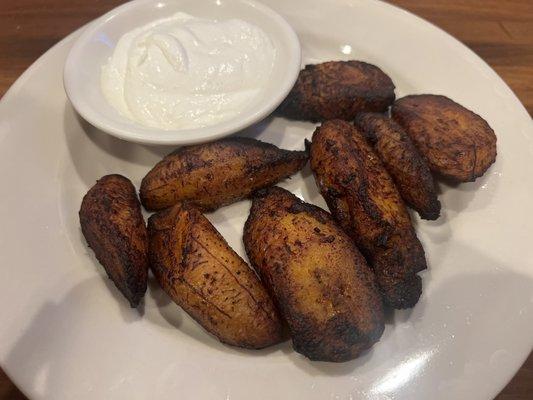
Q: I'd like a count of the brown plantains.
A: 8